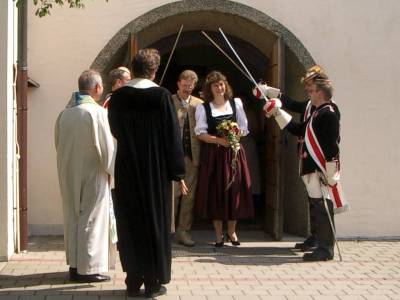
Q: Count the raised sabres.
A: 3